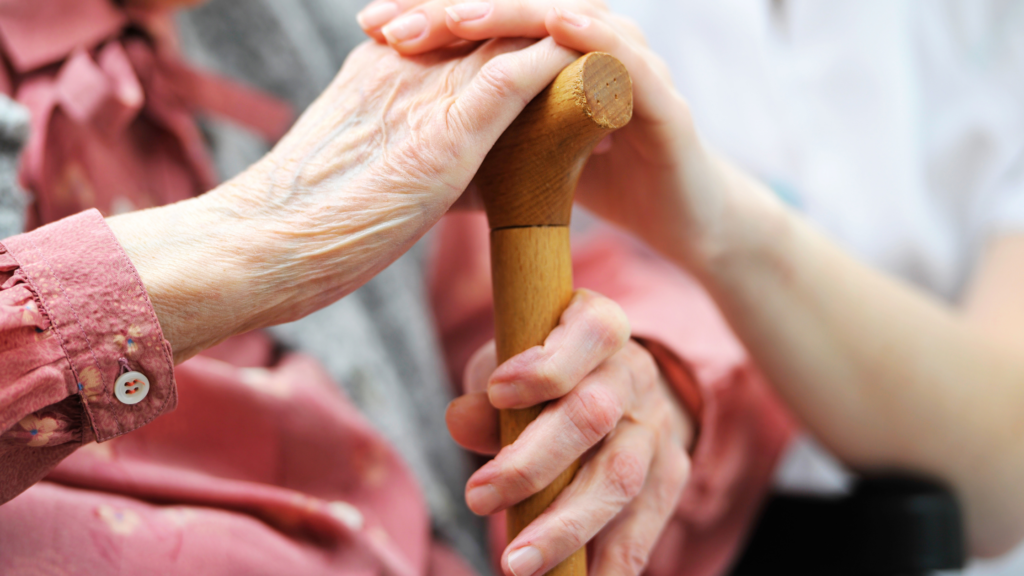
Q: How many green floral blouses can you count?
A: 0